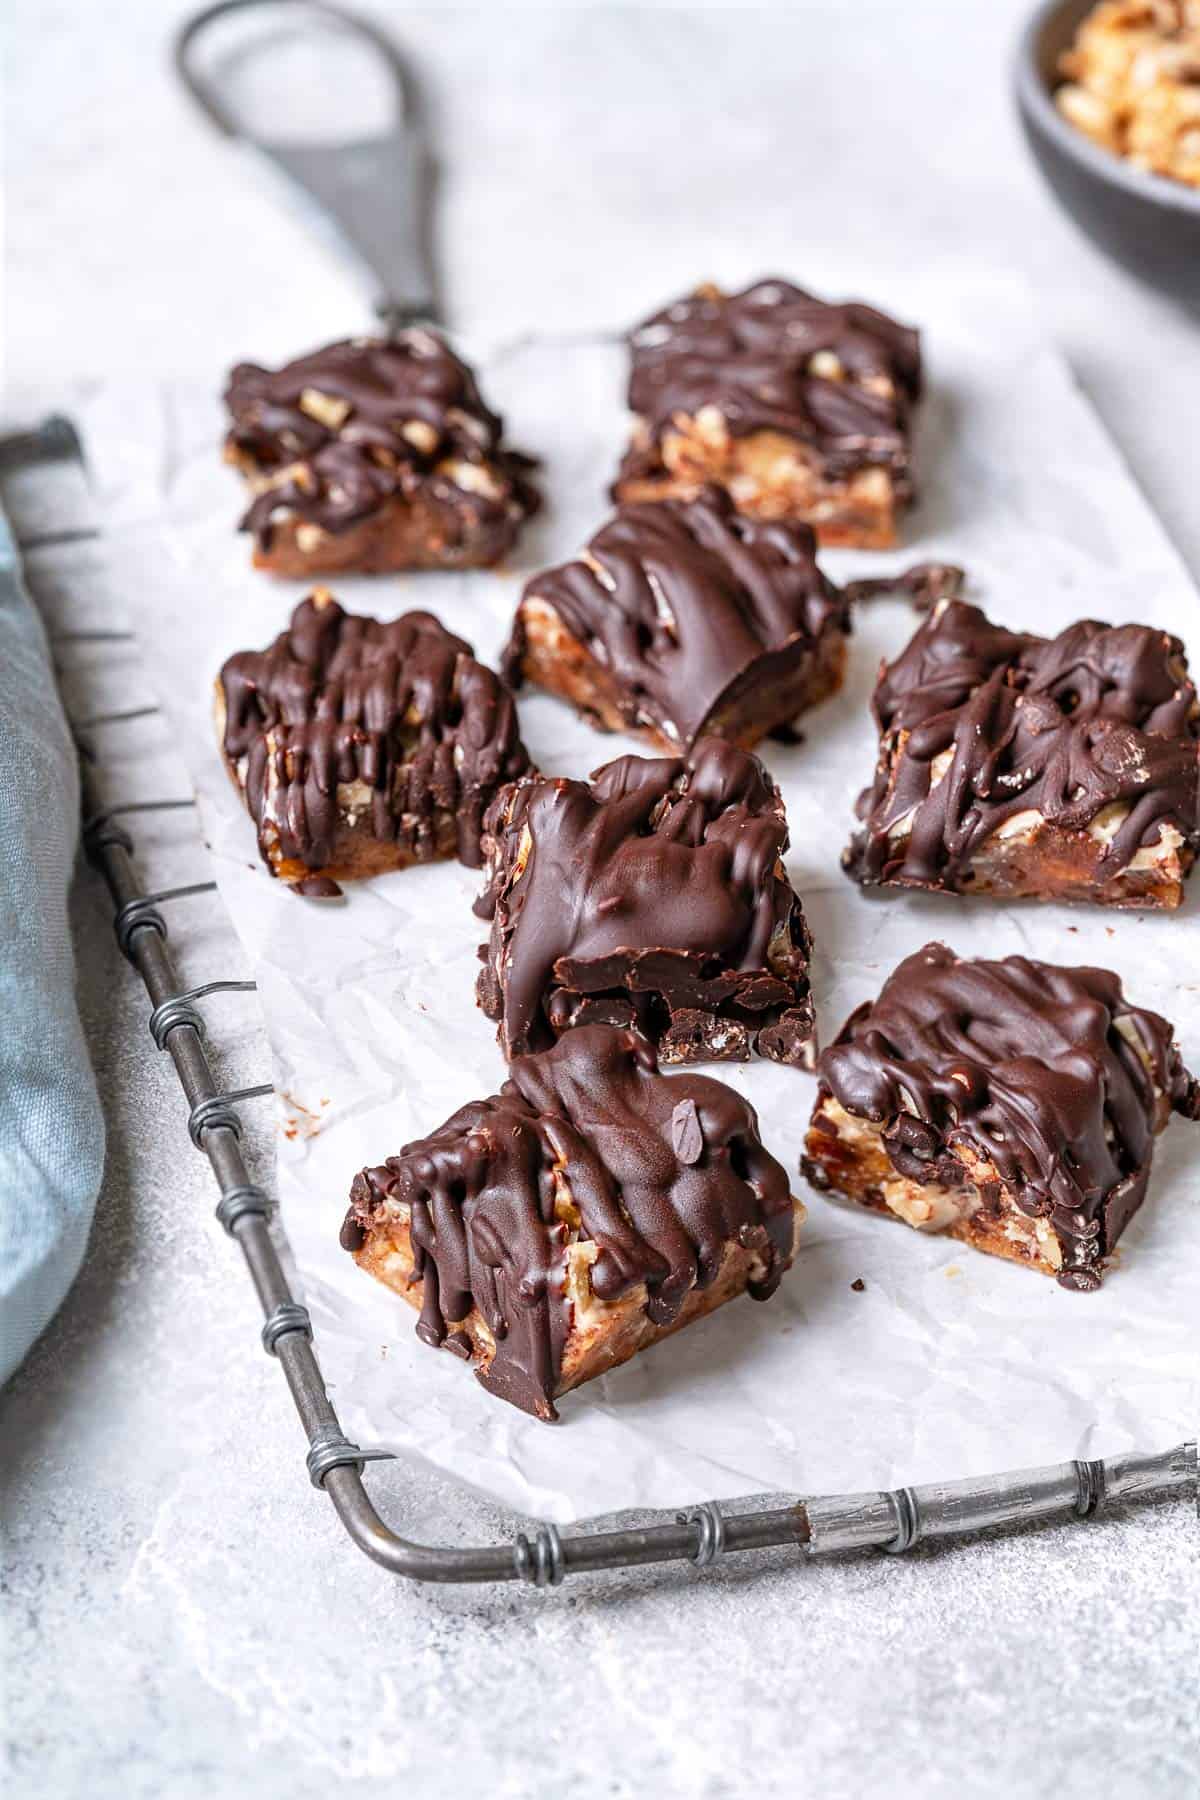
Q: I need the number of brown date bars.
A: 8